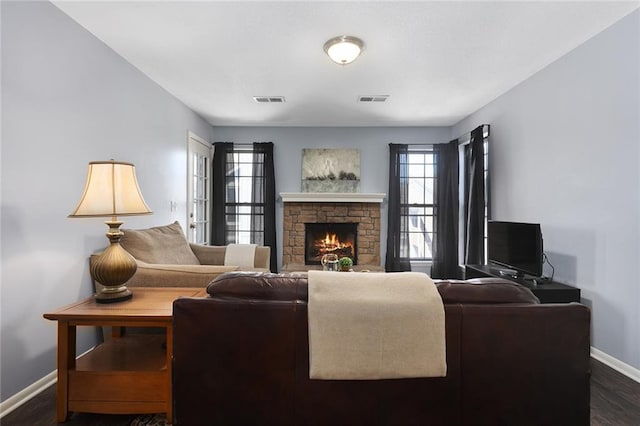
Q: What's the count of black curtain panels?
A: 5